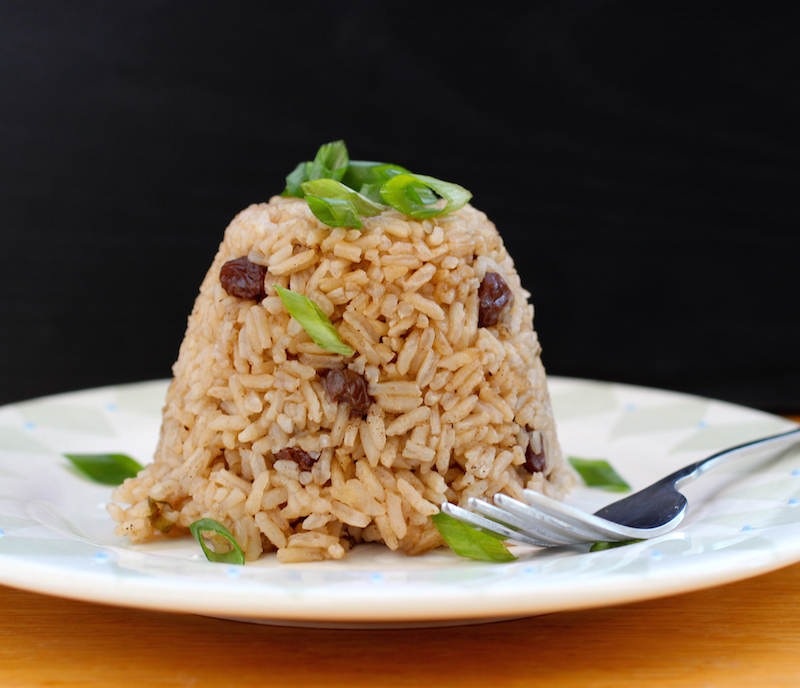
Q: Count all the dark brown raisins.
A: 5